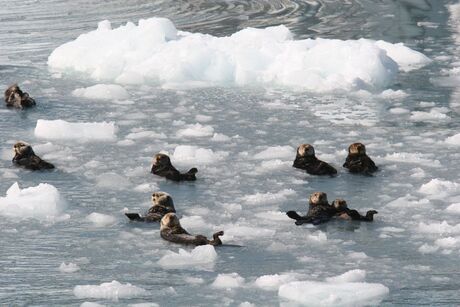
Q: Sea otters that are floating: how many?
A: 9